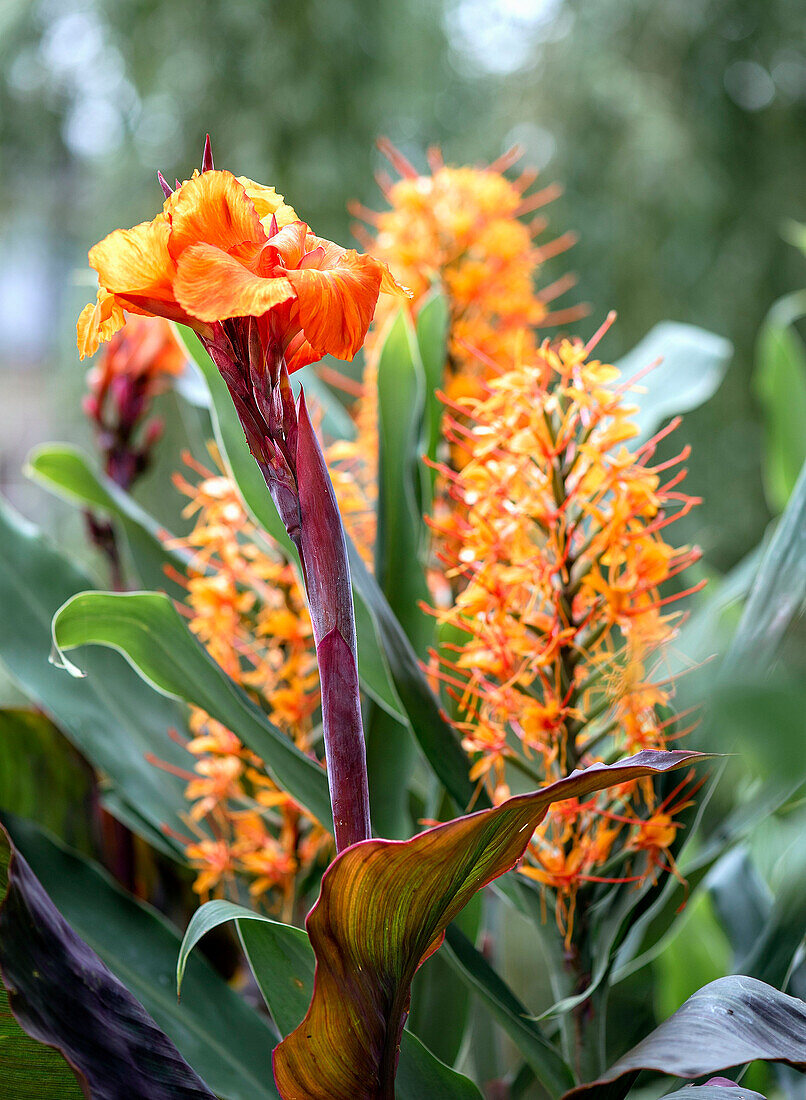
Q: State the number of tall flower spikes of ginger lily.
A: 3